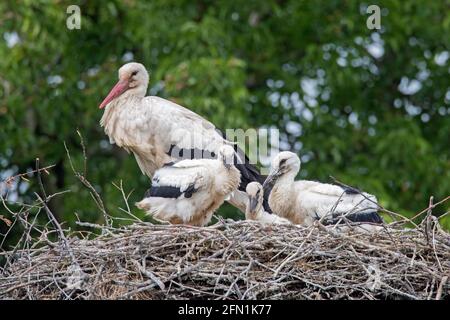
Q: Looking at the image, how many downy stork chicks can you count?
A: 3